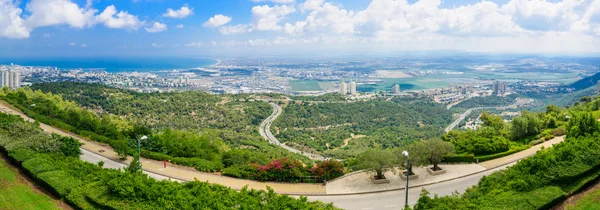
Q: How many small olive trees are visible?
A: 3